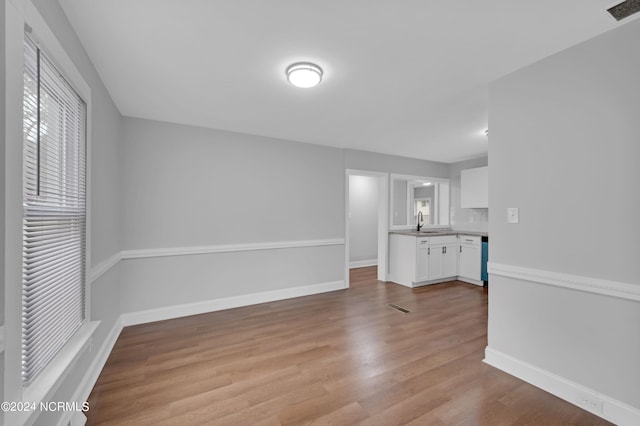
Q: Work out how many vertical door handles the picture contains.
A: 4